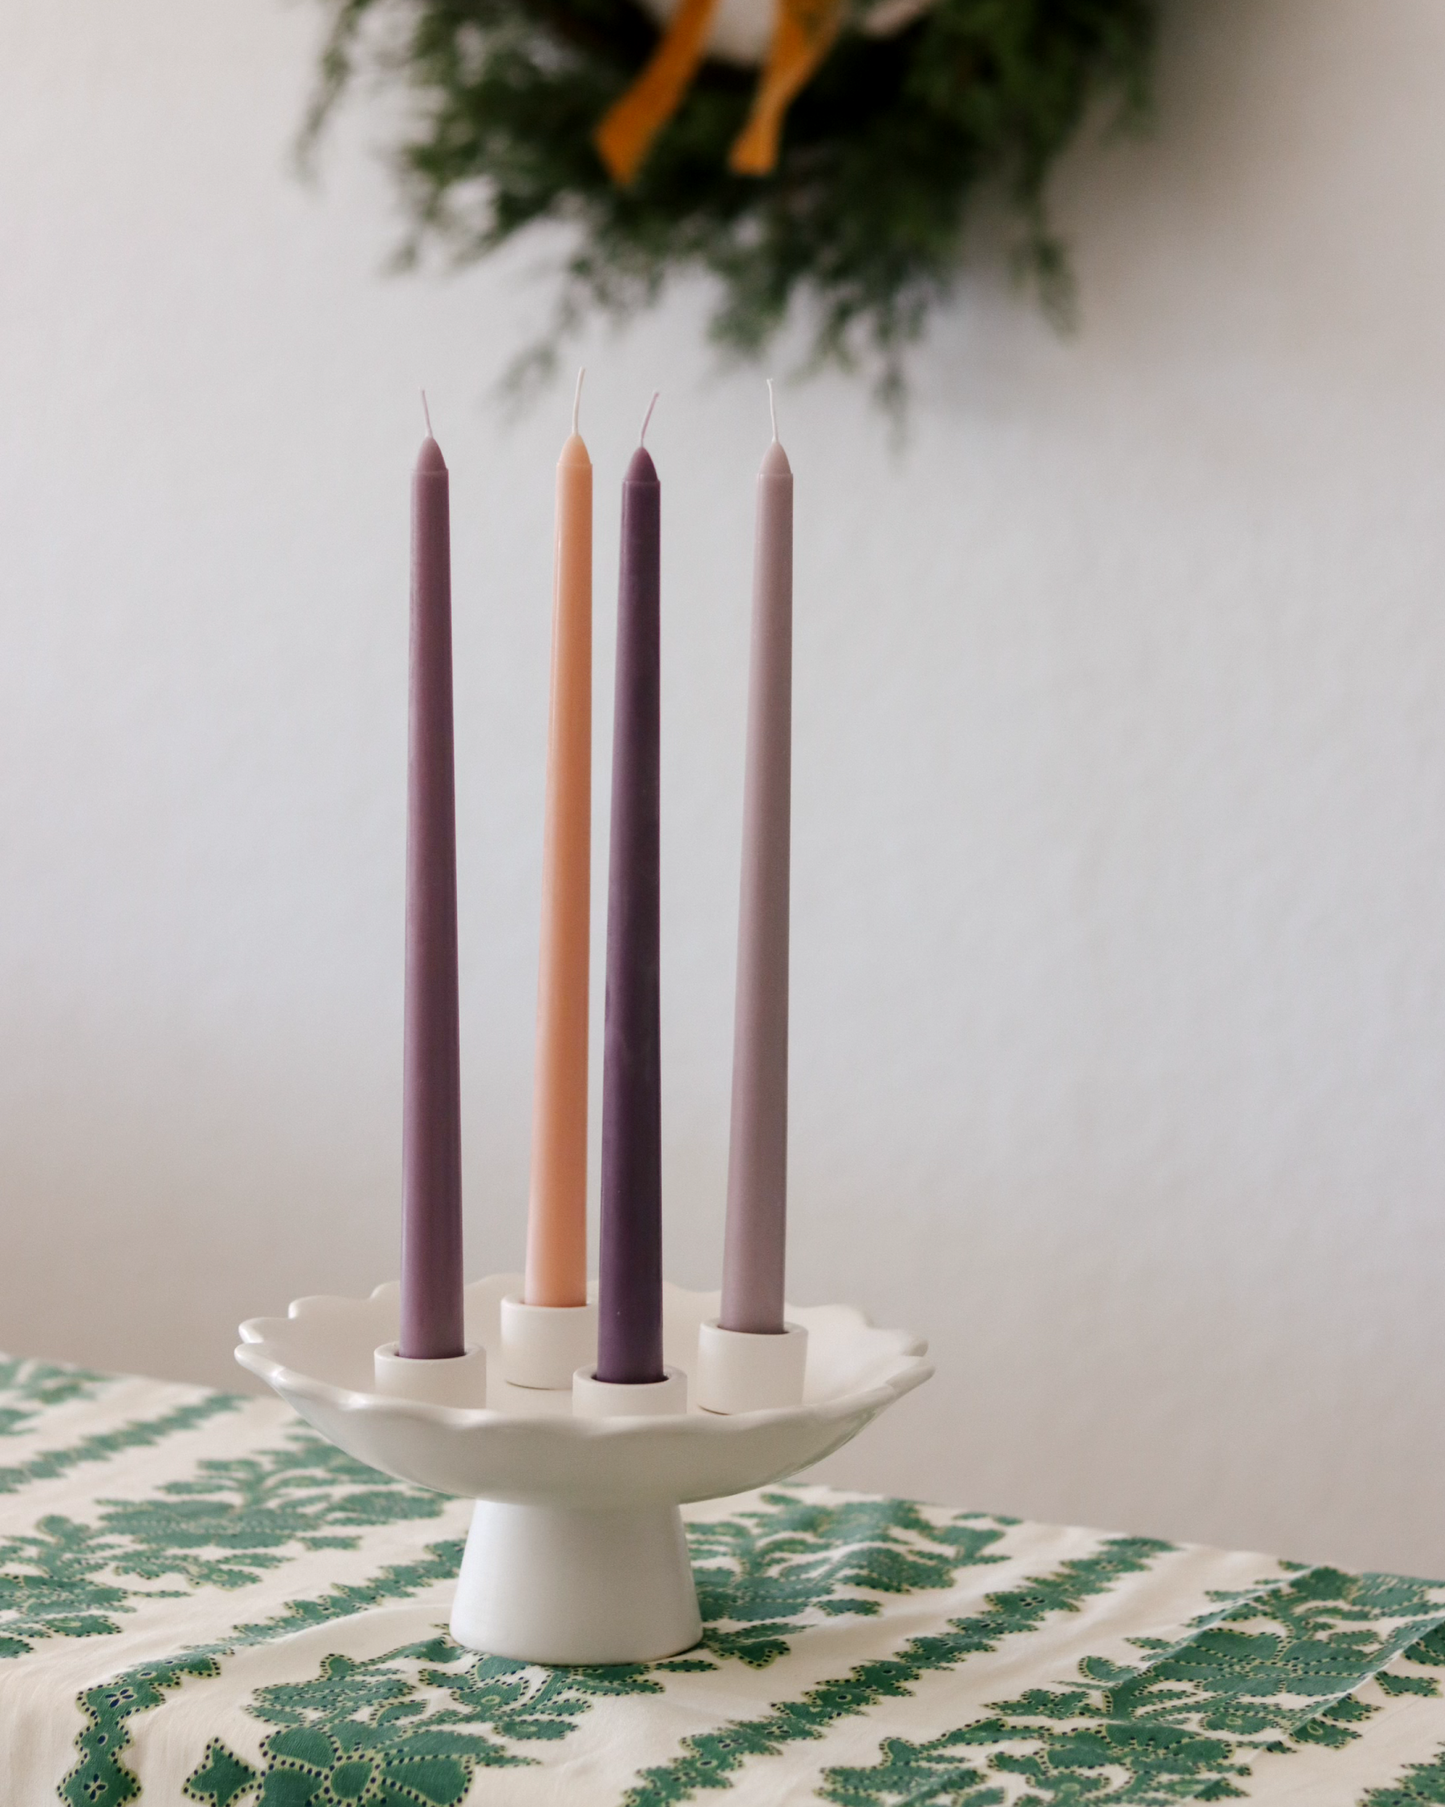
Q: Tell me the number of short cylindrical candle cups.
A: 4